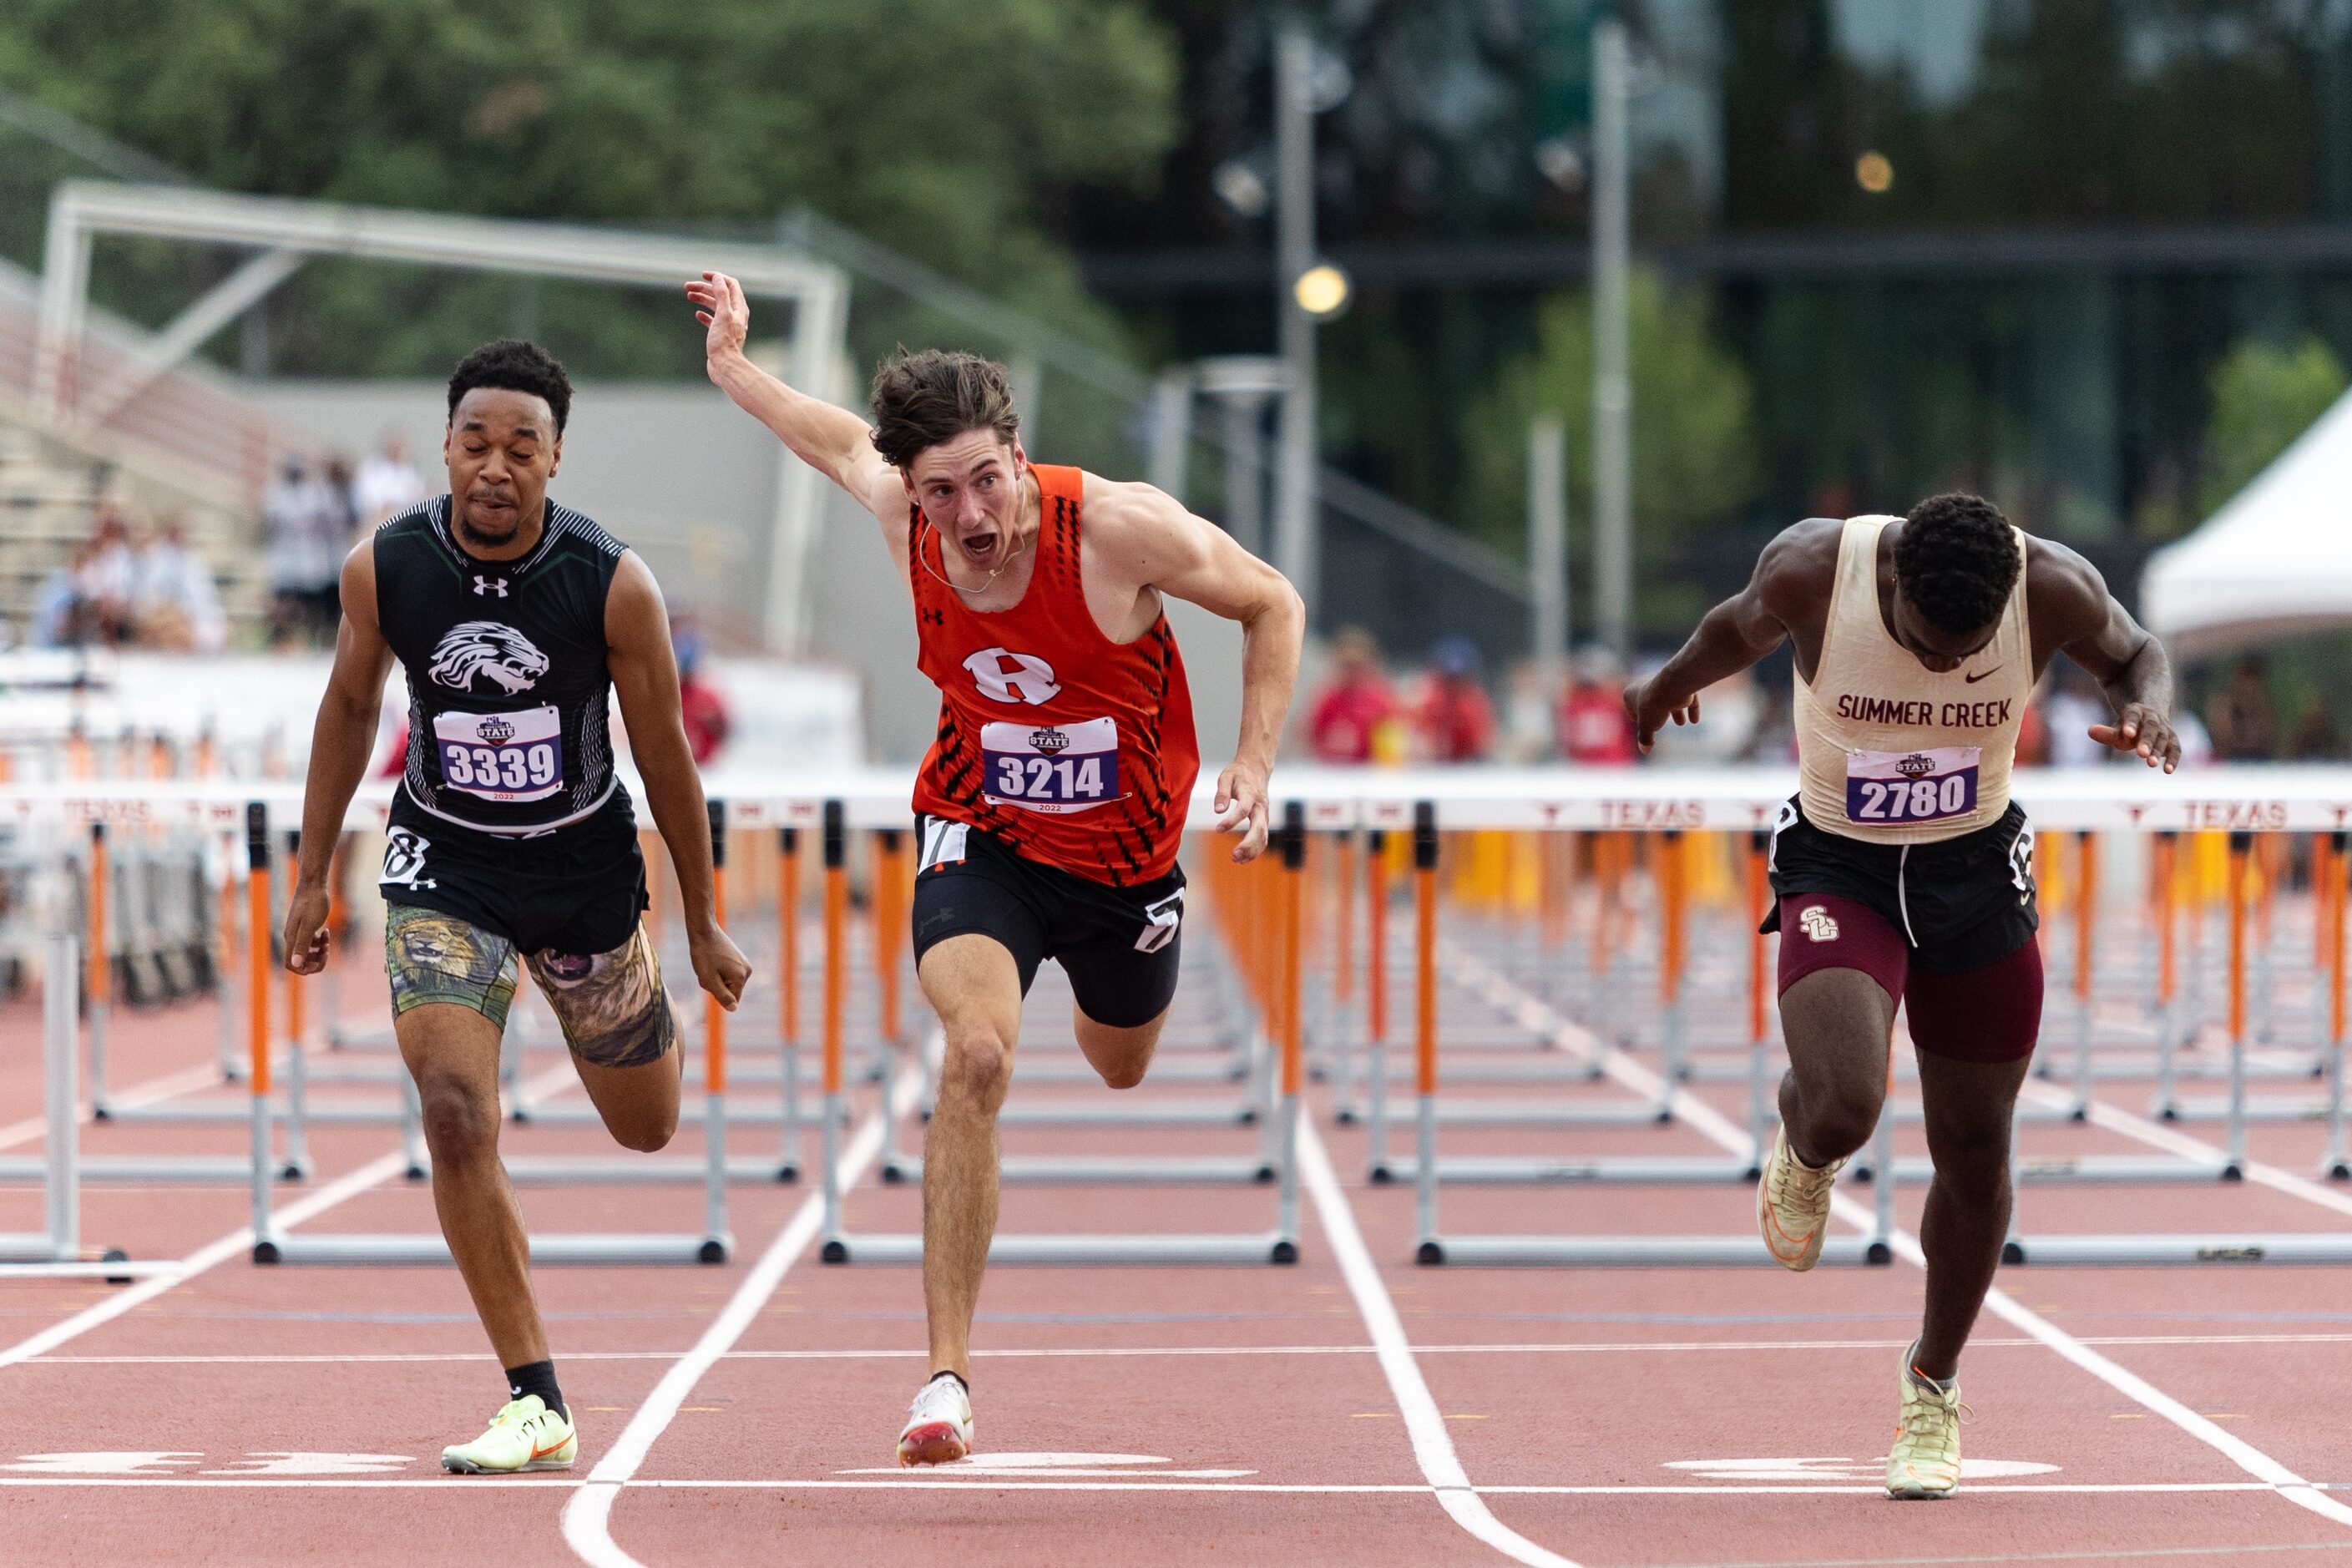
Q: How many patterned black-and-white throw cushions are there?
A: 0